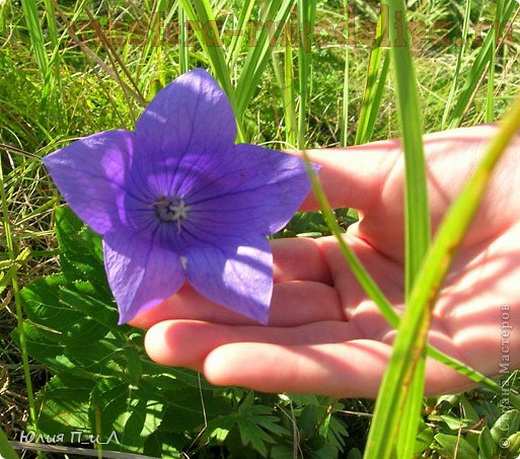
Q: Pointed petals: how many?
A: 5